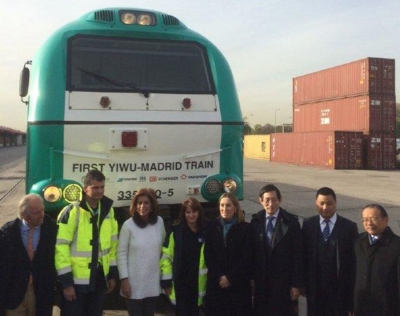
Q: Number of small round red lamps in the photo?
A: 2